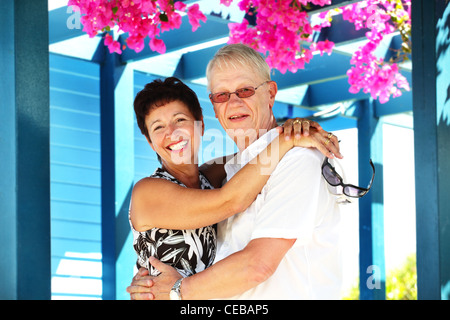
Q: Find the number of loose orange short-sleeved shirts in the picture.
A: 0